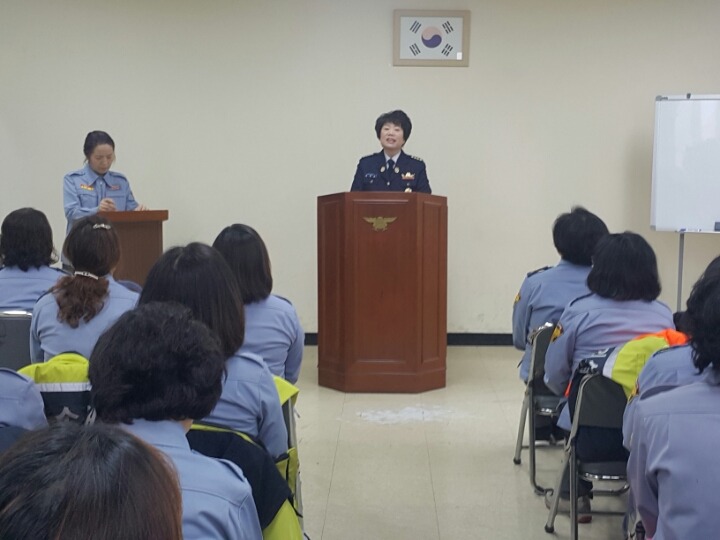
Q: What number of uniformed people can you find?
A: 13